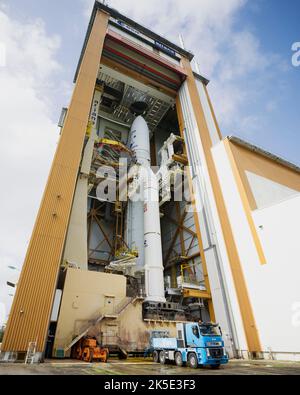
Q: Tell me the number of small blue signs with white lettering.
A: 1